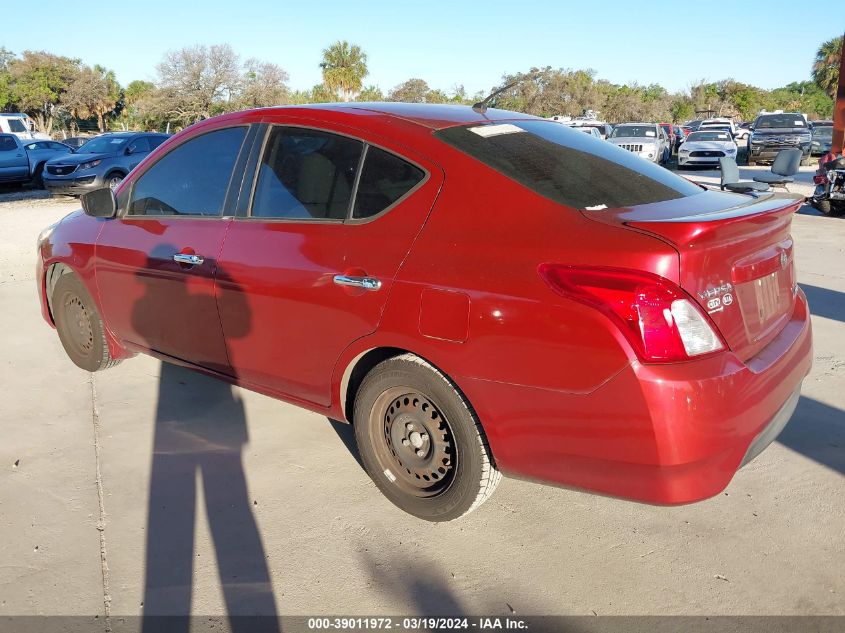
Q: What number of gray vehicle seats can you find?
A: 2